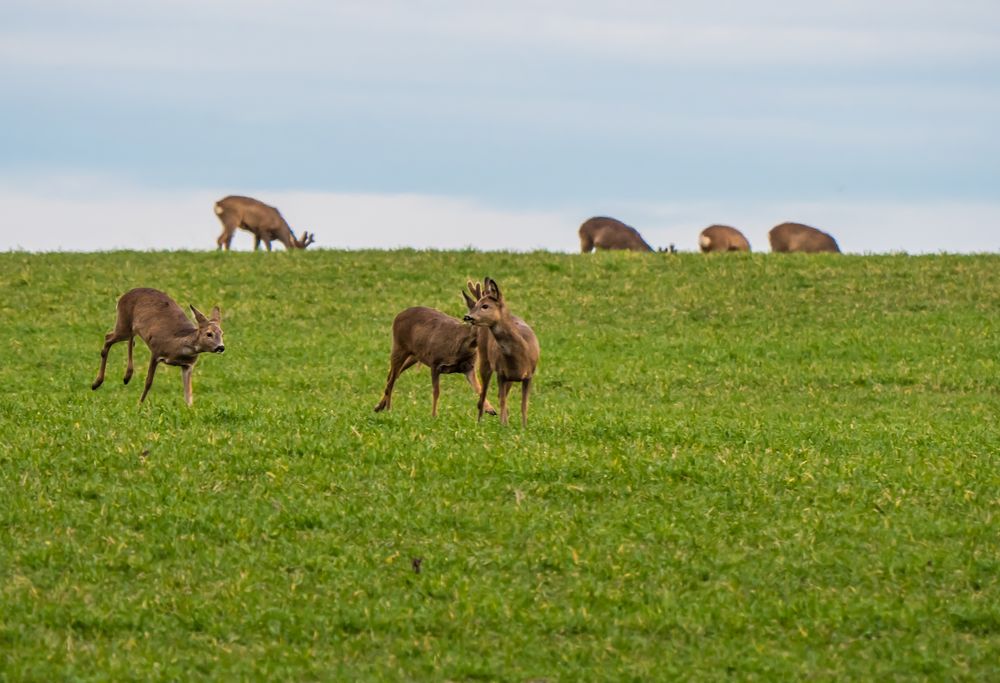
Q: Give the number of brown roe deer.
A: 7